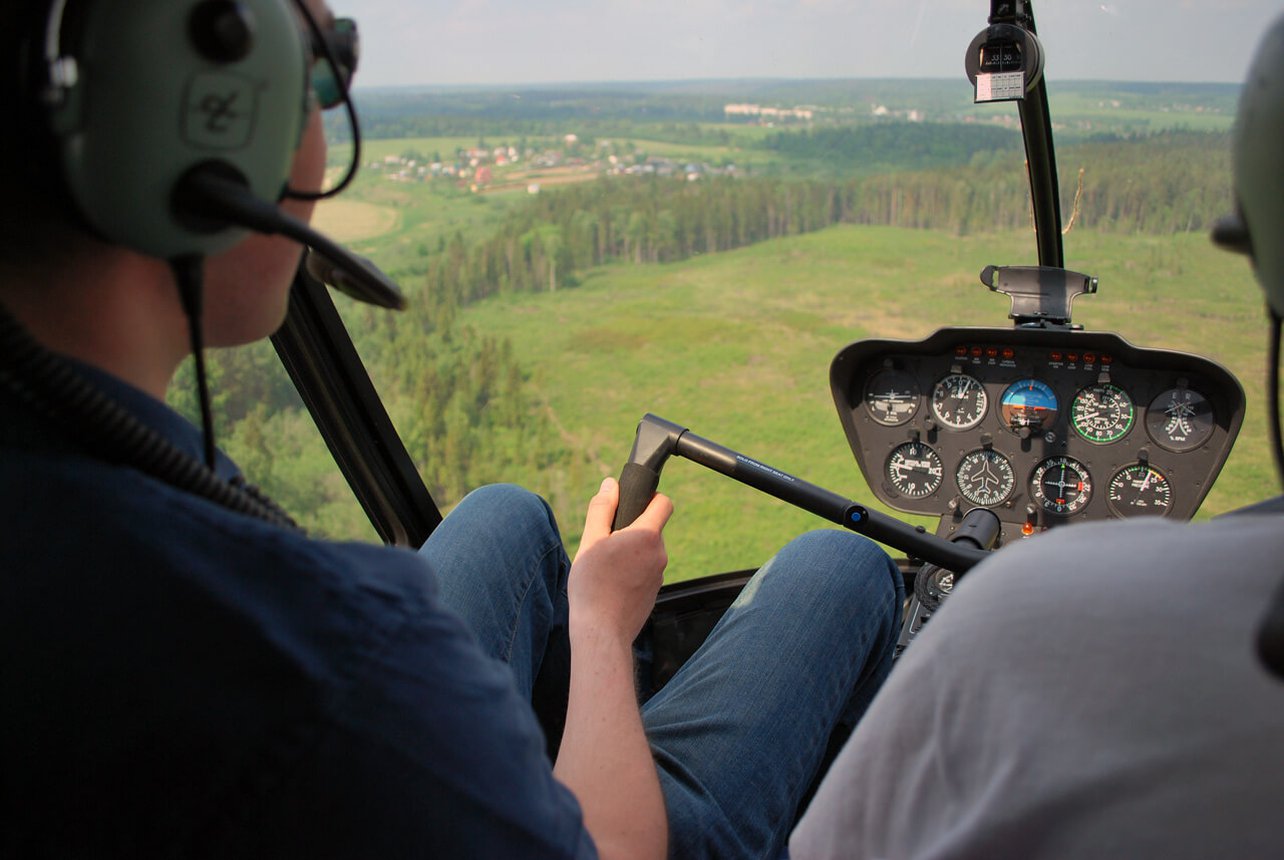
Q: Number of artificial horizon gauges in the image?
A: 1